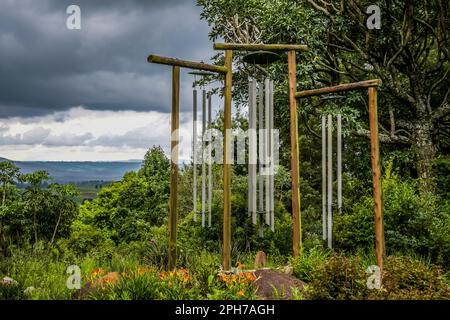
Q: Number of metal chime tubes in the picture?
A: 11